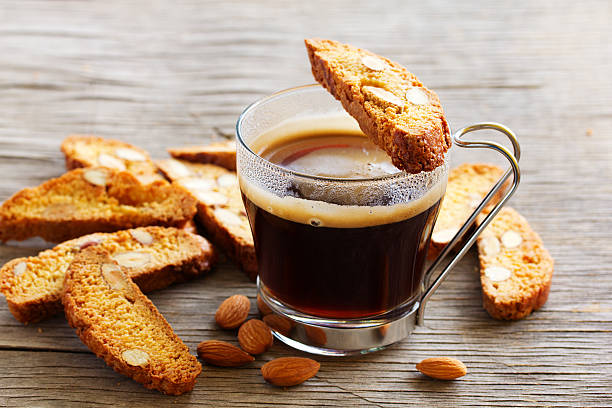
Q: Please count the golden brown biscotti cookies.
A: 9